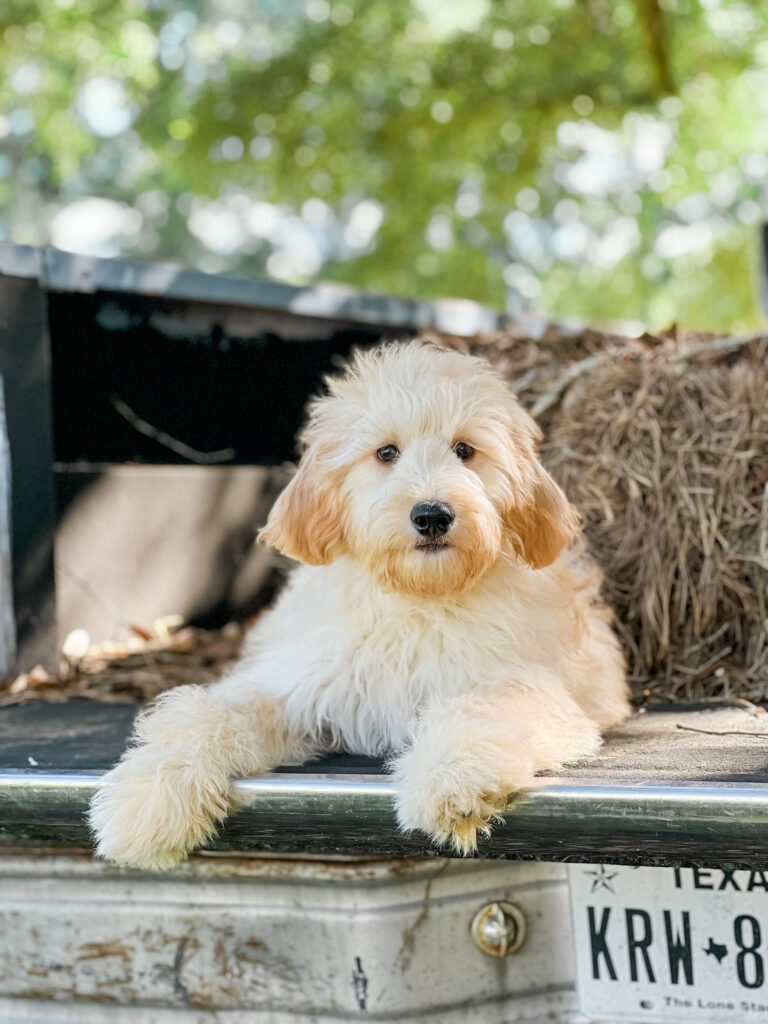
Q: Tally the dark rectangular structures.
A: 1